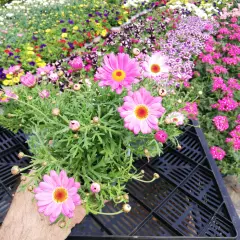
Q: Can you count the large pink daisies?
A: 3